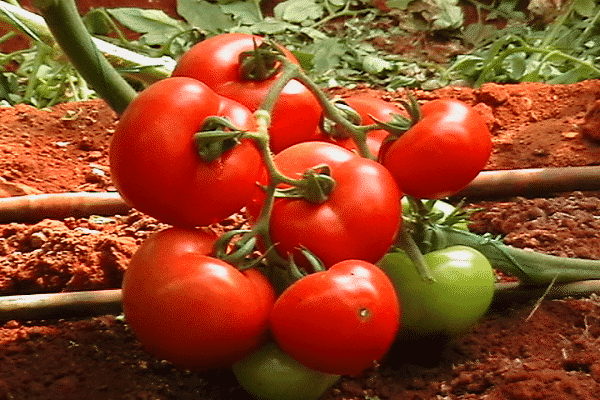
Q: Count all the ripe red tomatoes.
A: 7